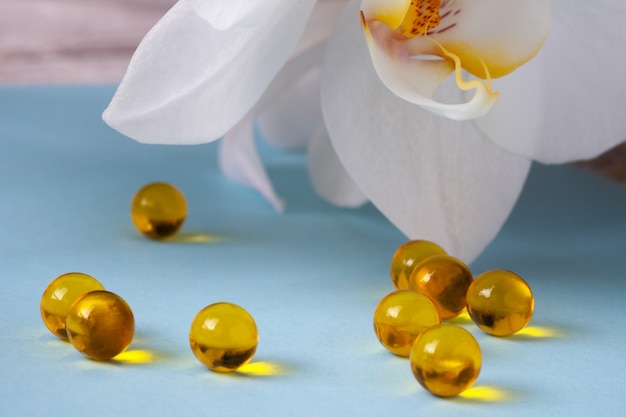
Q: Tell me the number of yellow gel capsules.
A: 9